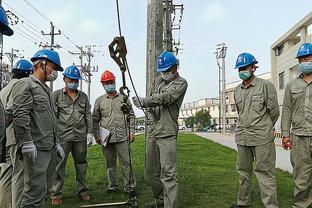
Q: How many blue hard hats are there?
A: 7